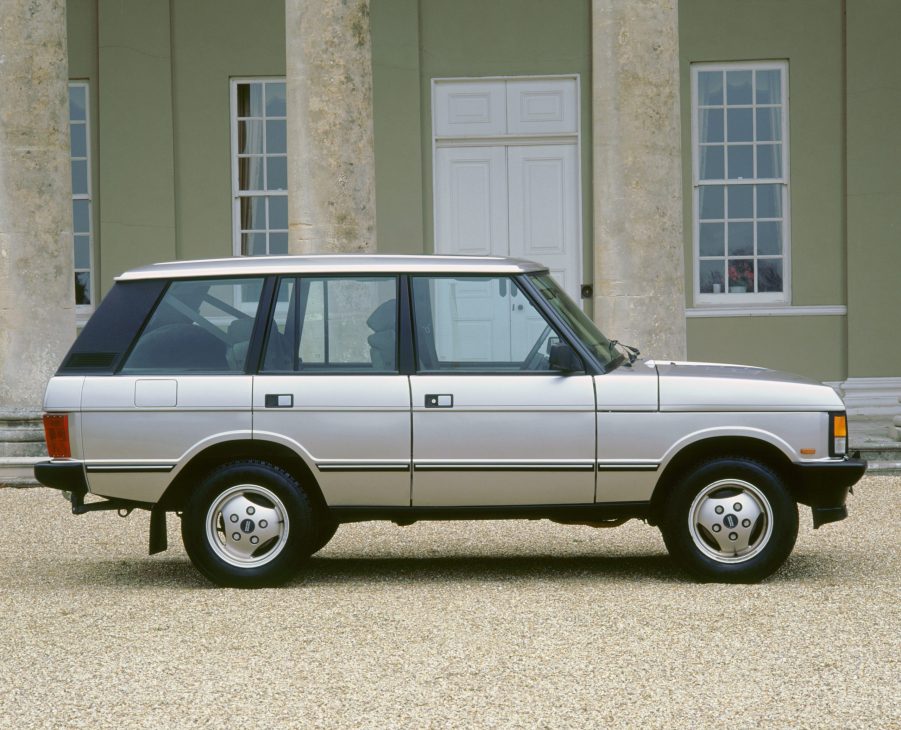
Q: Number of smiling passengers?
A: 0